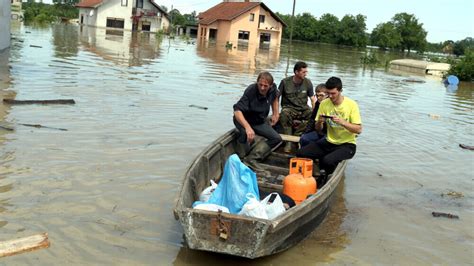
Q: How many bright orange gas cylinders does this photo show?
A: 1